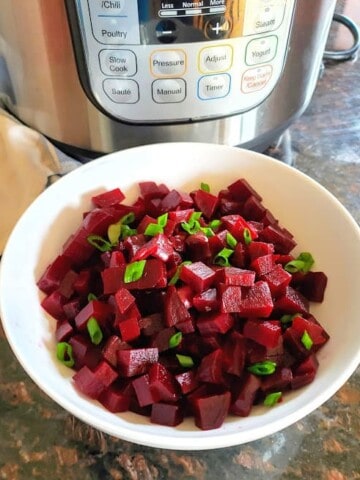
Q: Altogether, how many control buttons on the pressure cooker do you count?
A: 13